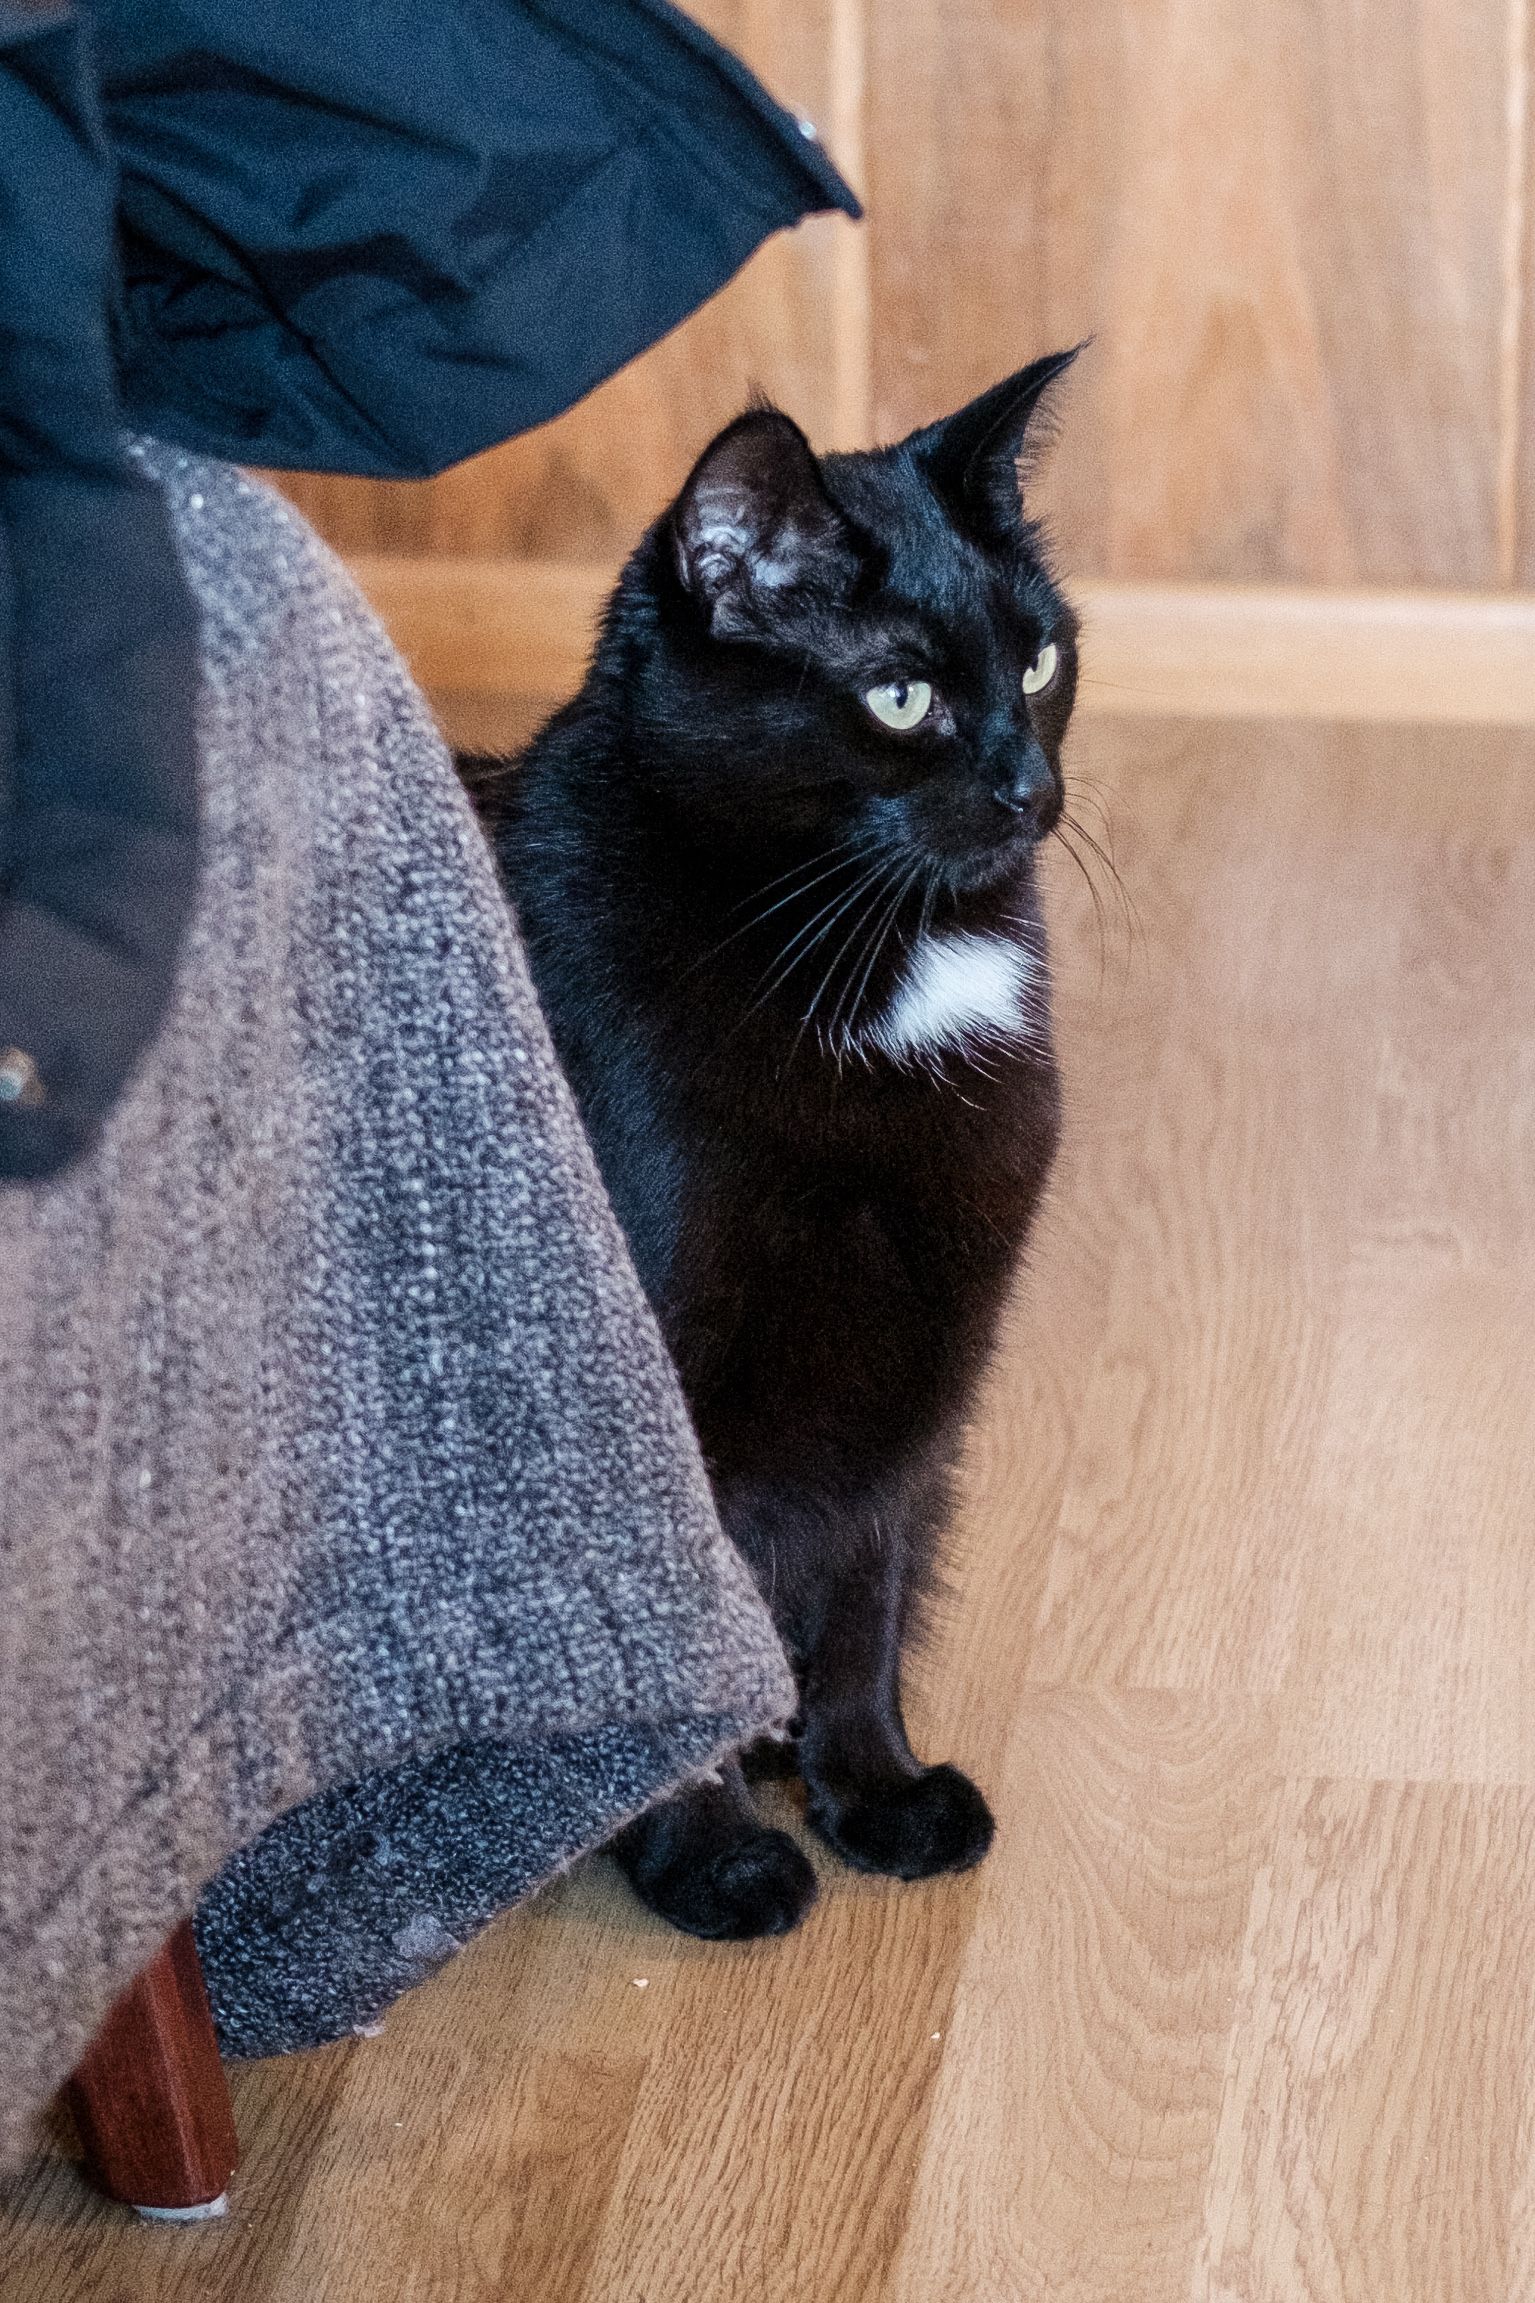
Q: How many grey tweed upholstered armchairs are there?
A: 1